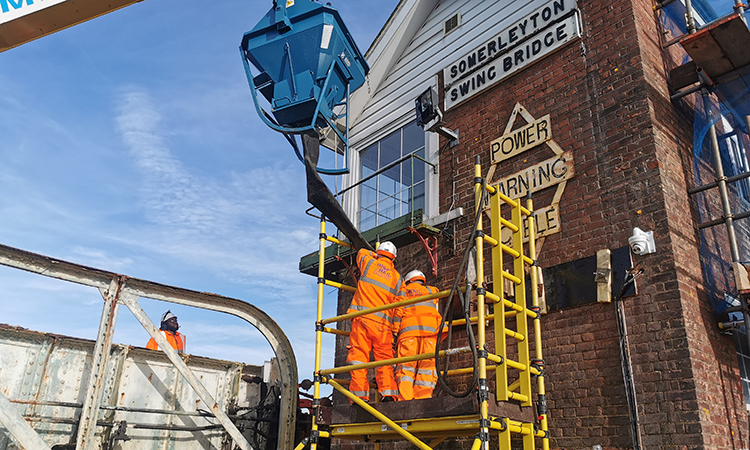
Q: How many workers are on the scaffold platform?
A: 2